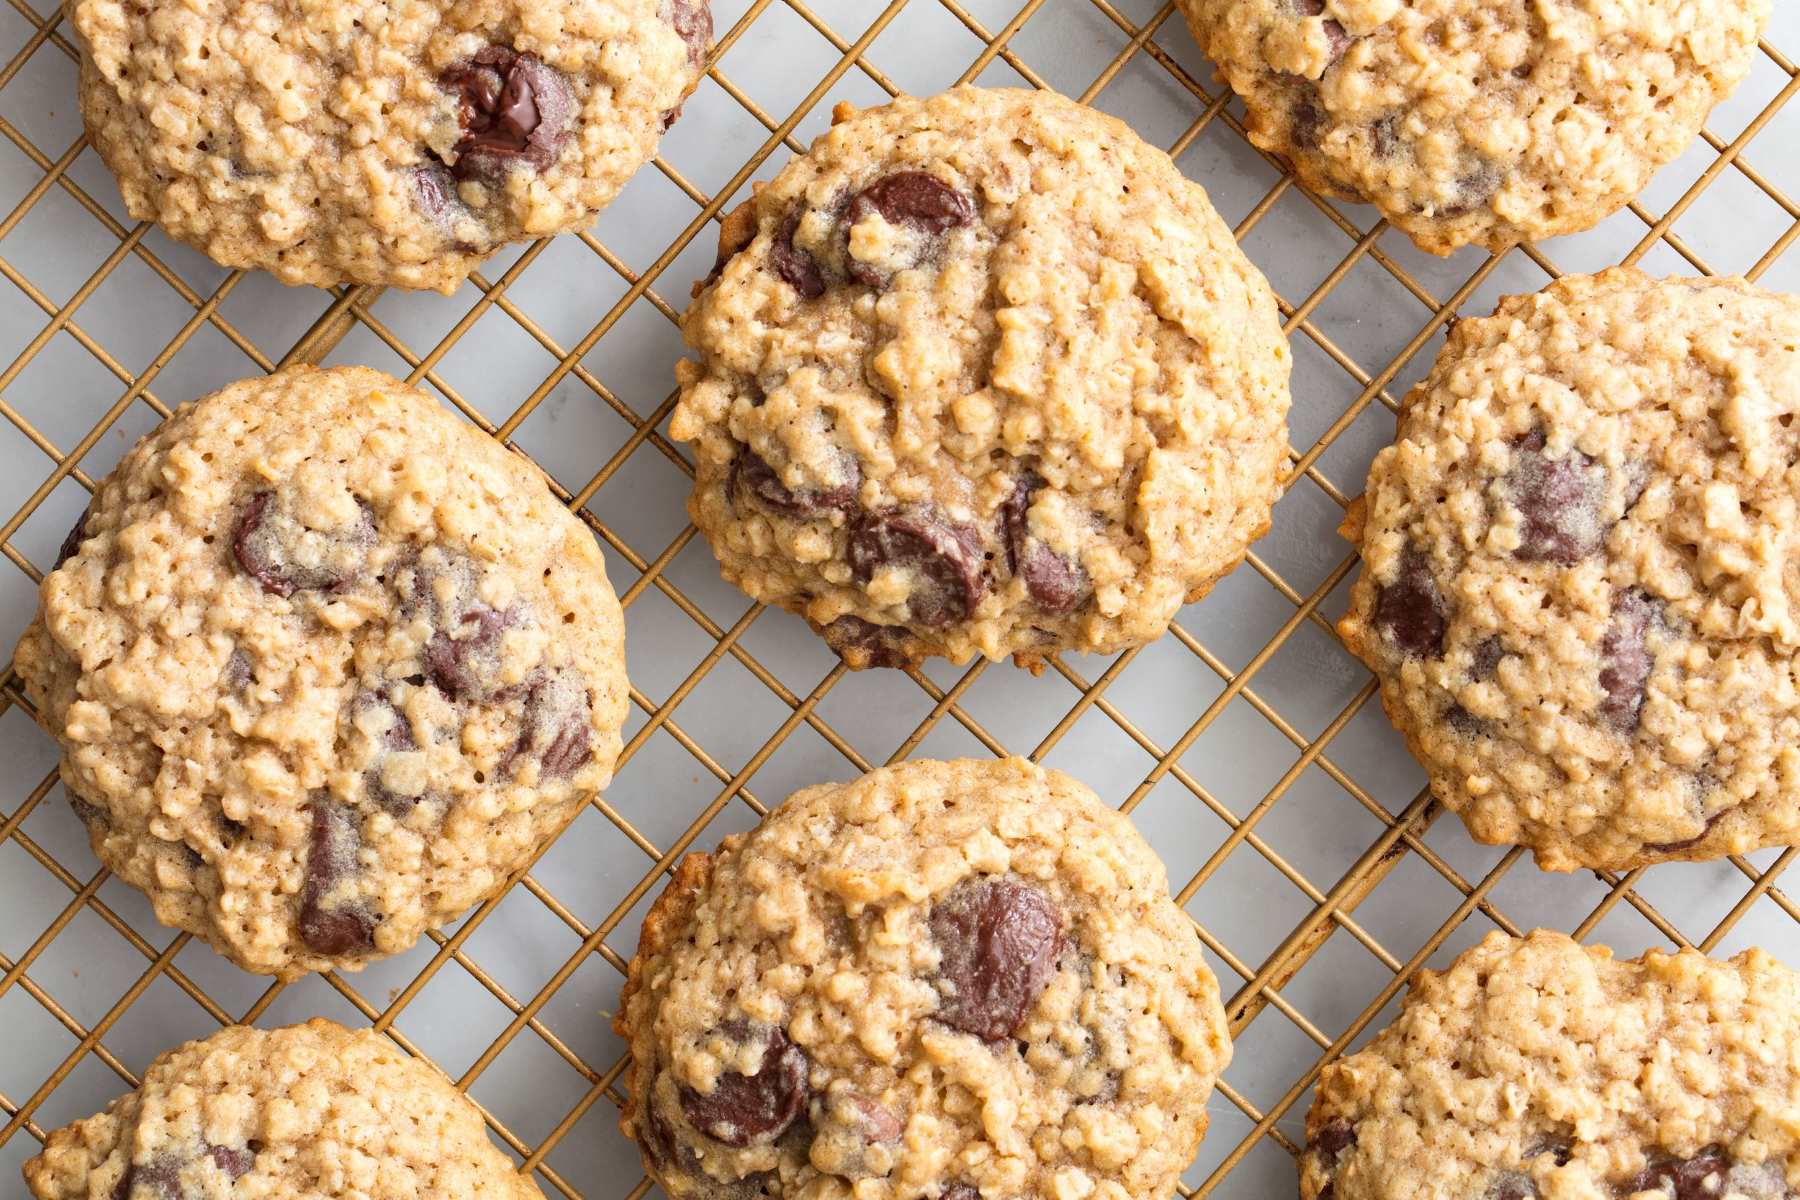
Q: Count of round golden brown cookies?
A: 8